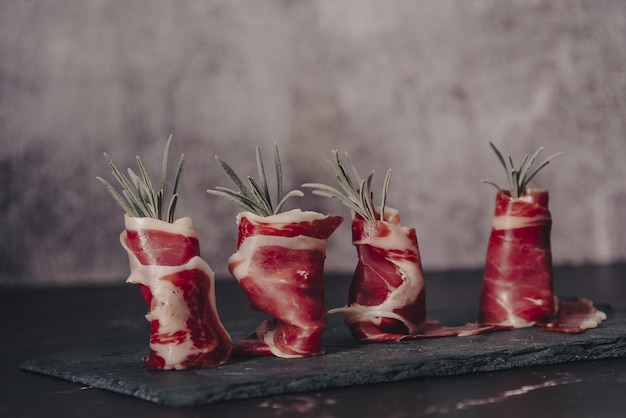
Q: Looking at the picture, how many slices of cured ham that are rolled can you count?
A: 4